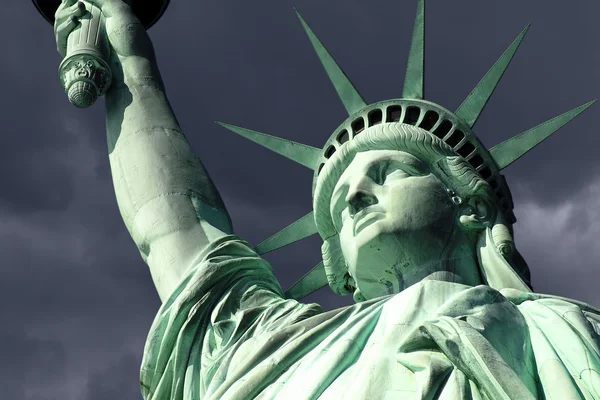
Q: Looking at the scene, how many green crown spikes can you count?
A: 7